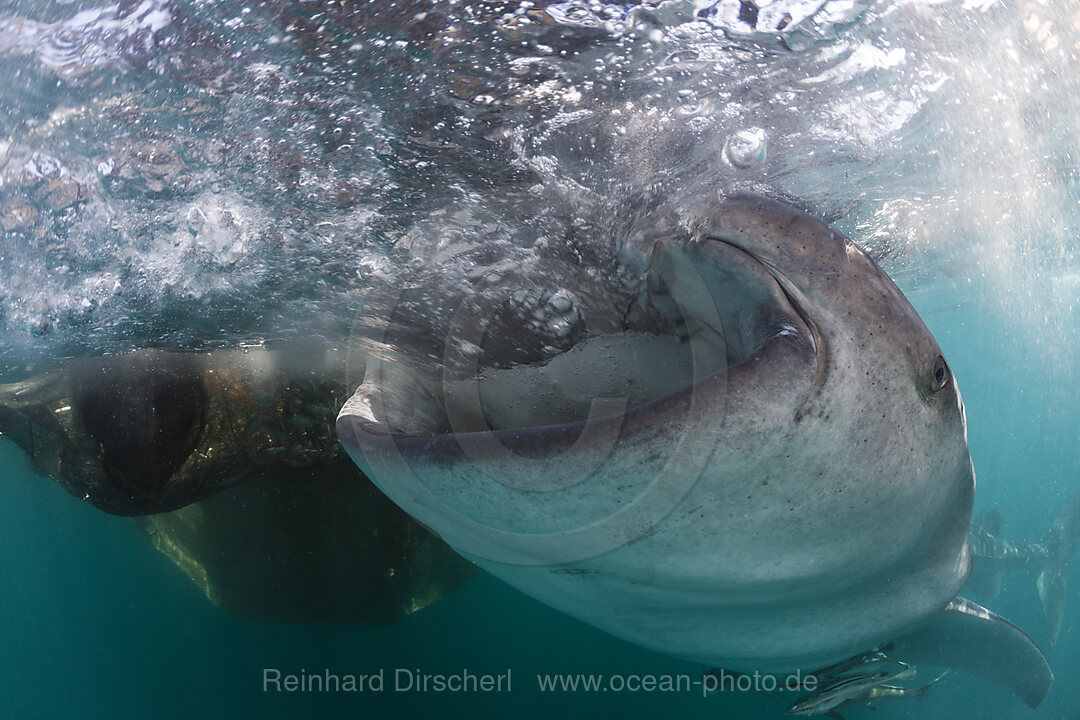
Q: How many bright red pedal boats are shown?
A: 0